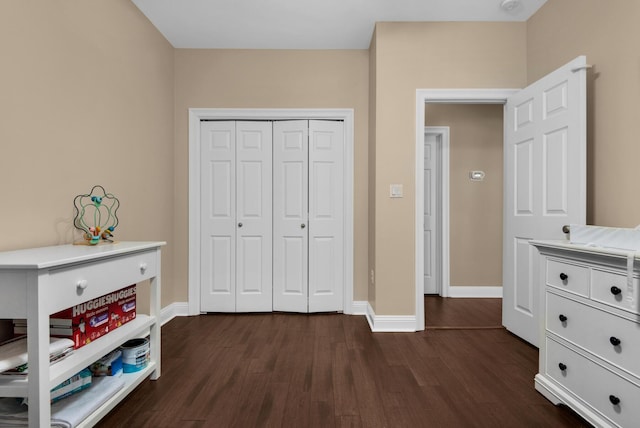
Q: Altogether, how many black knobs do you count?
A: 6